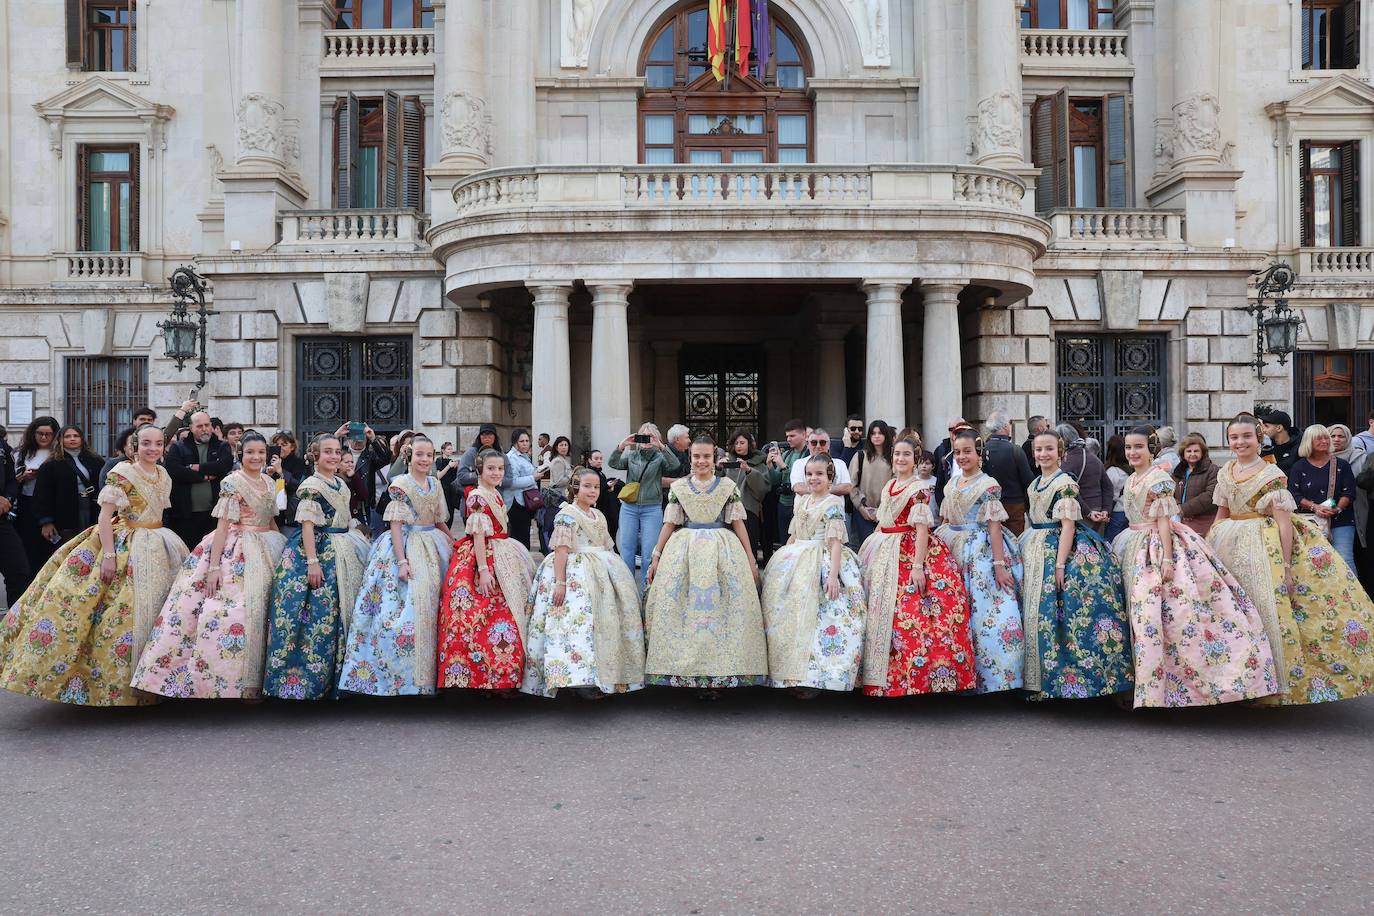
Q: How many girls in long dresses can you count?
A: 13